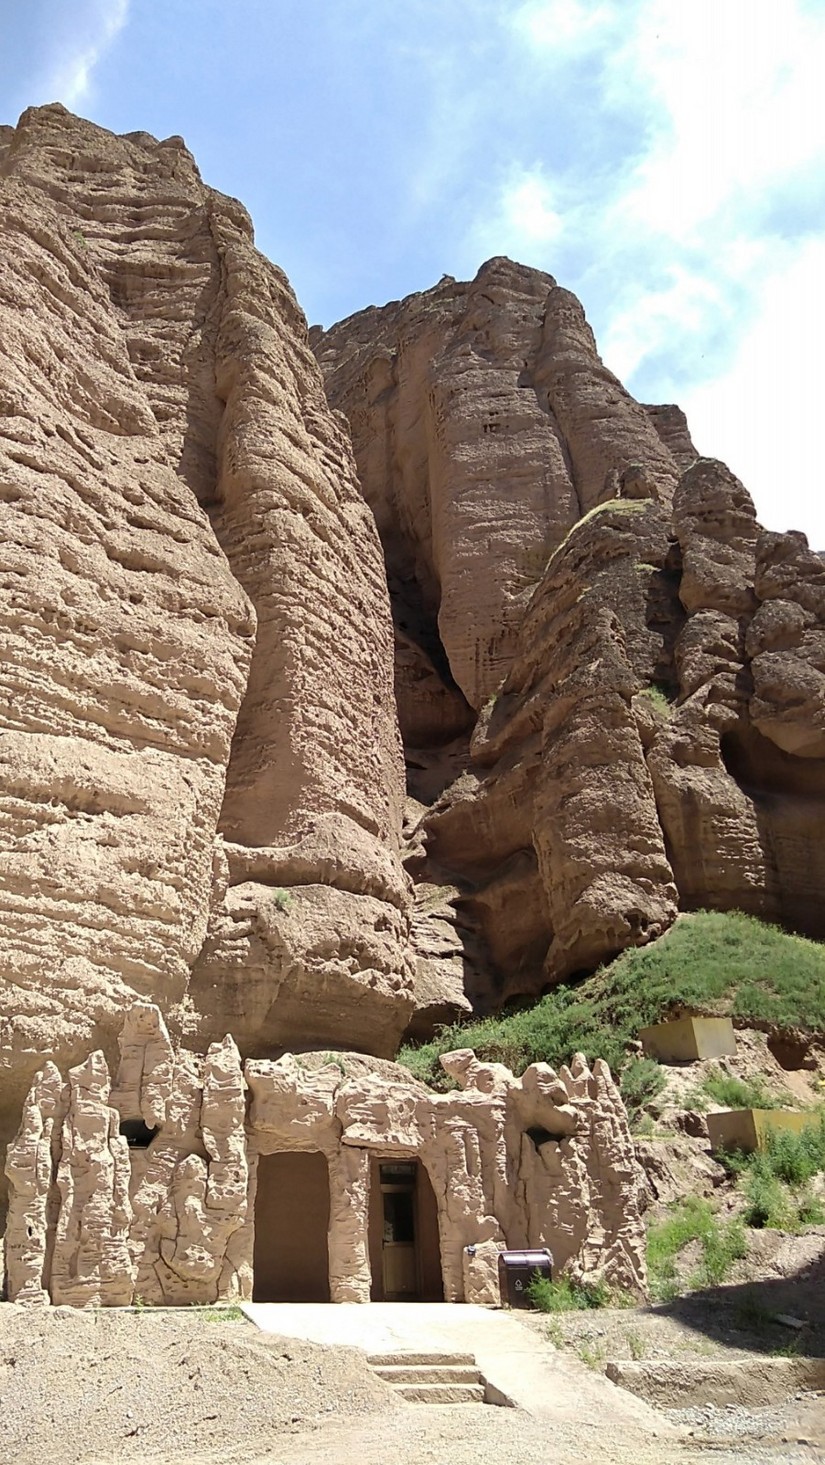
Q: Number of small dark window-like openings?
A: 2